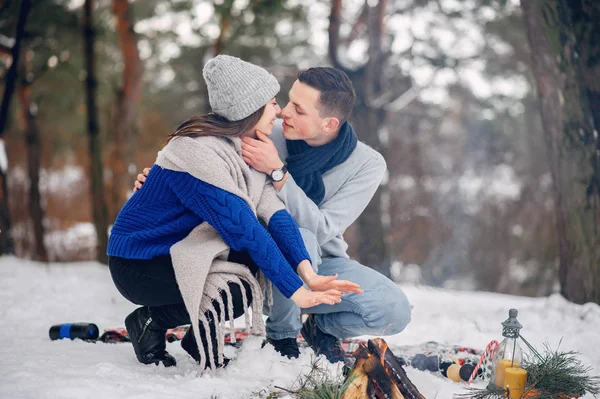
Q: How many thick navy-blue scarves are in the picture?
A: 1